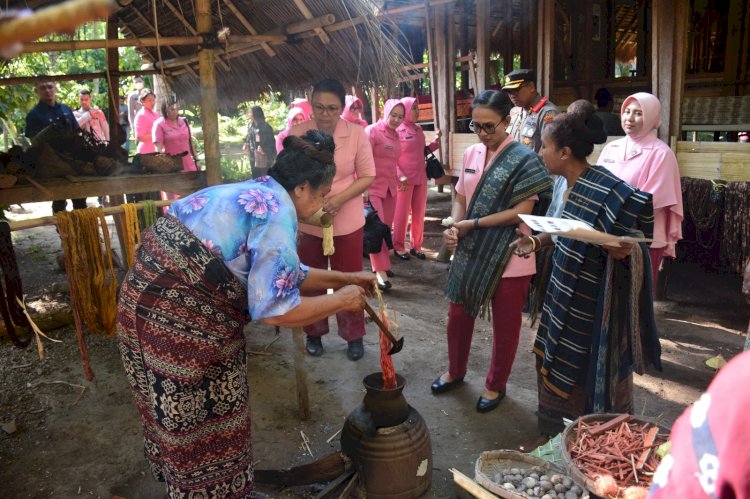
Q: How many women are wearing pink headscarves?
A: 6